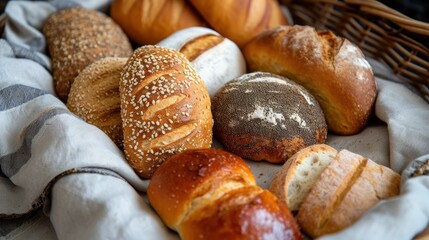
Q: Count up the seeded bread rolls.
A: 4